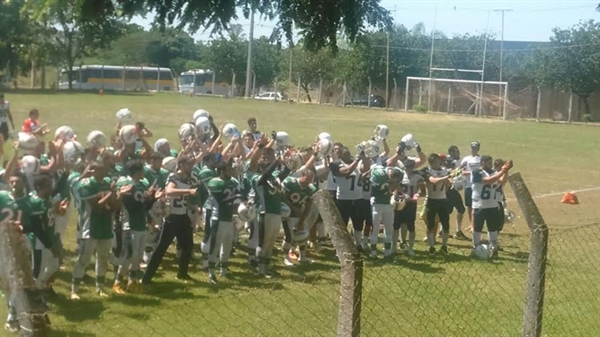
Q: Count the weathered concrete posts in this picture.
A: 3